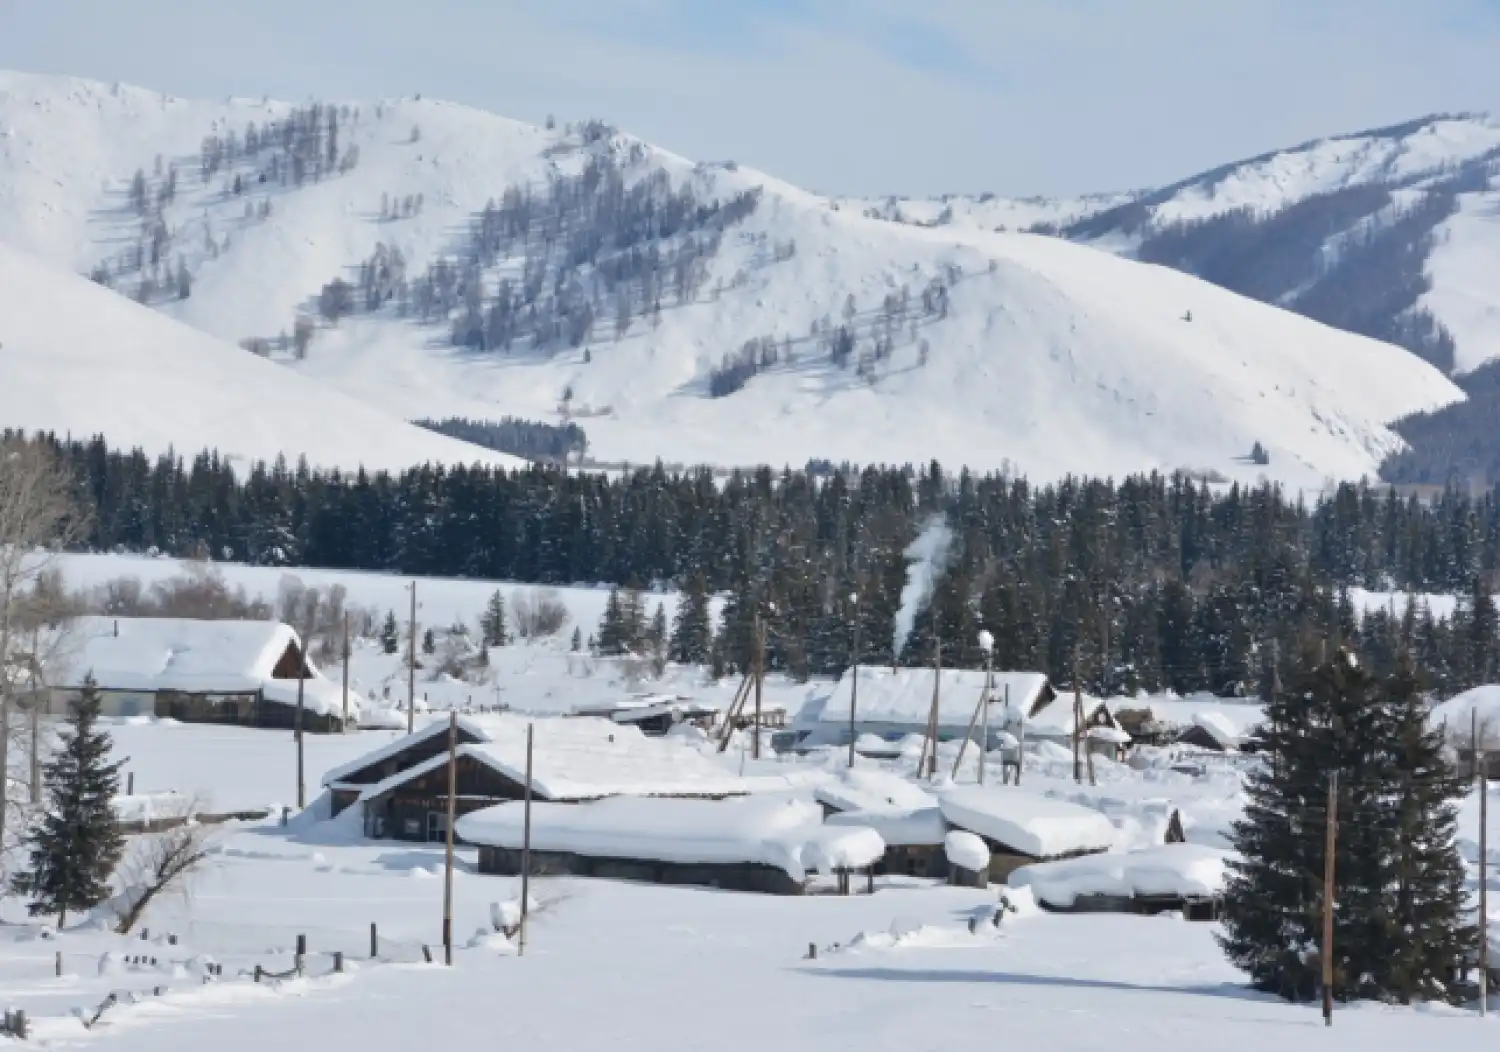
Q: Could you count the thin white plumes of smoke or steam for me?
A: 1